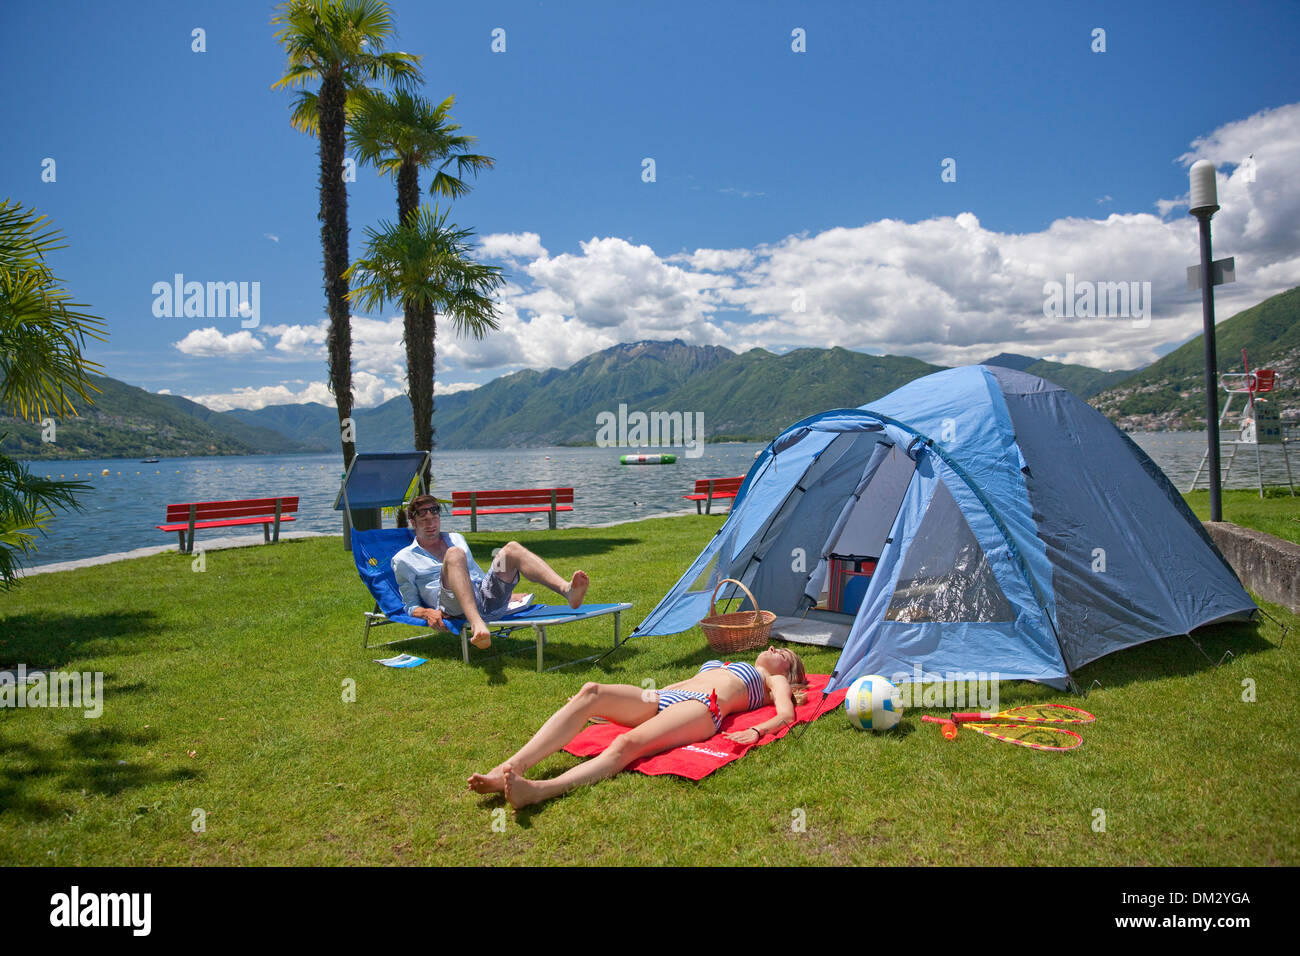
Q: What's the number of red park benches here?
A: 3